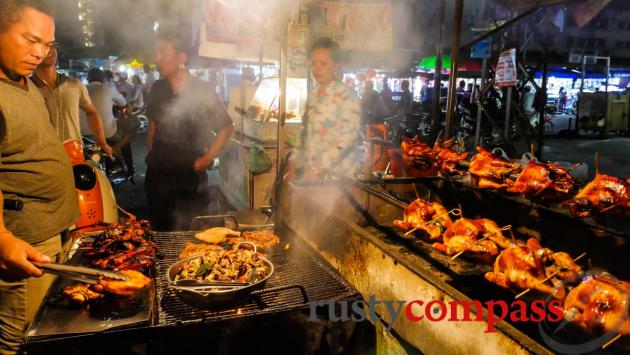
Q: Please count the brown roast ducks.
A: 9